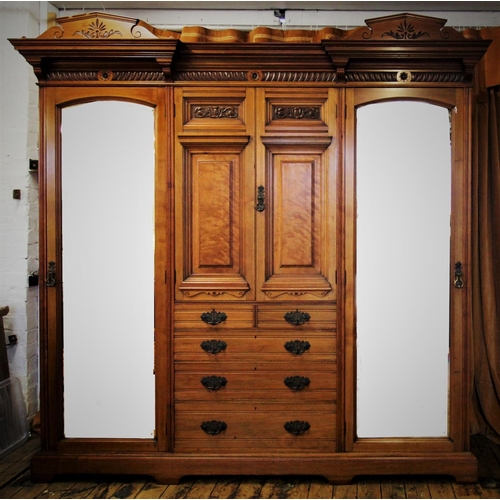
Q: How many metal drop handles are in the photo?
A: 11